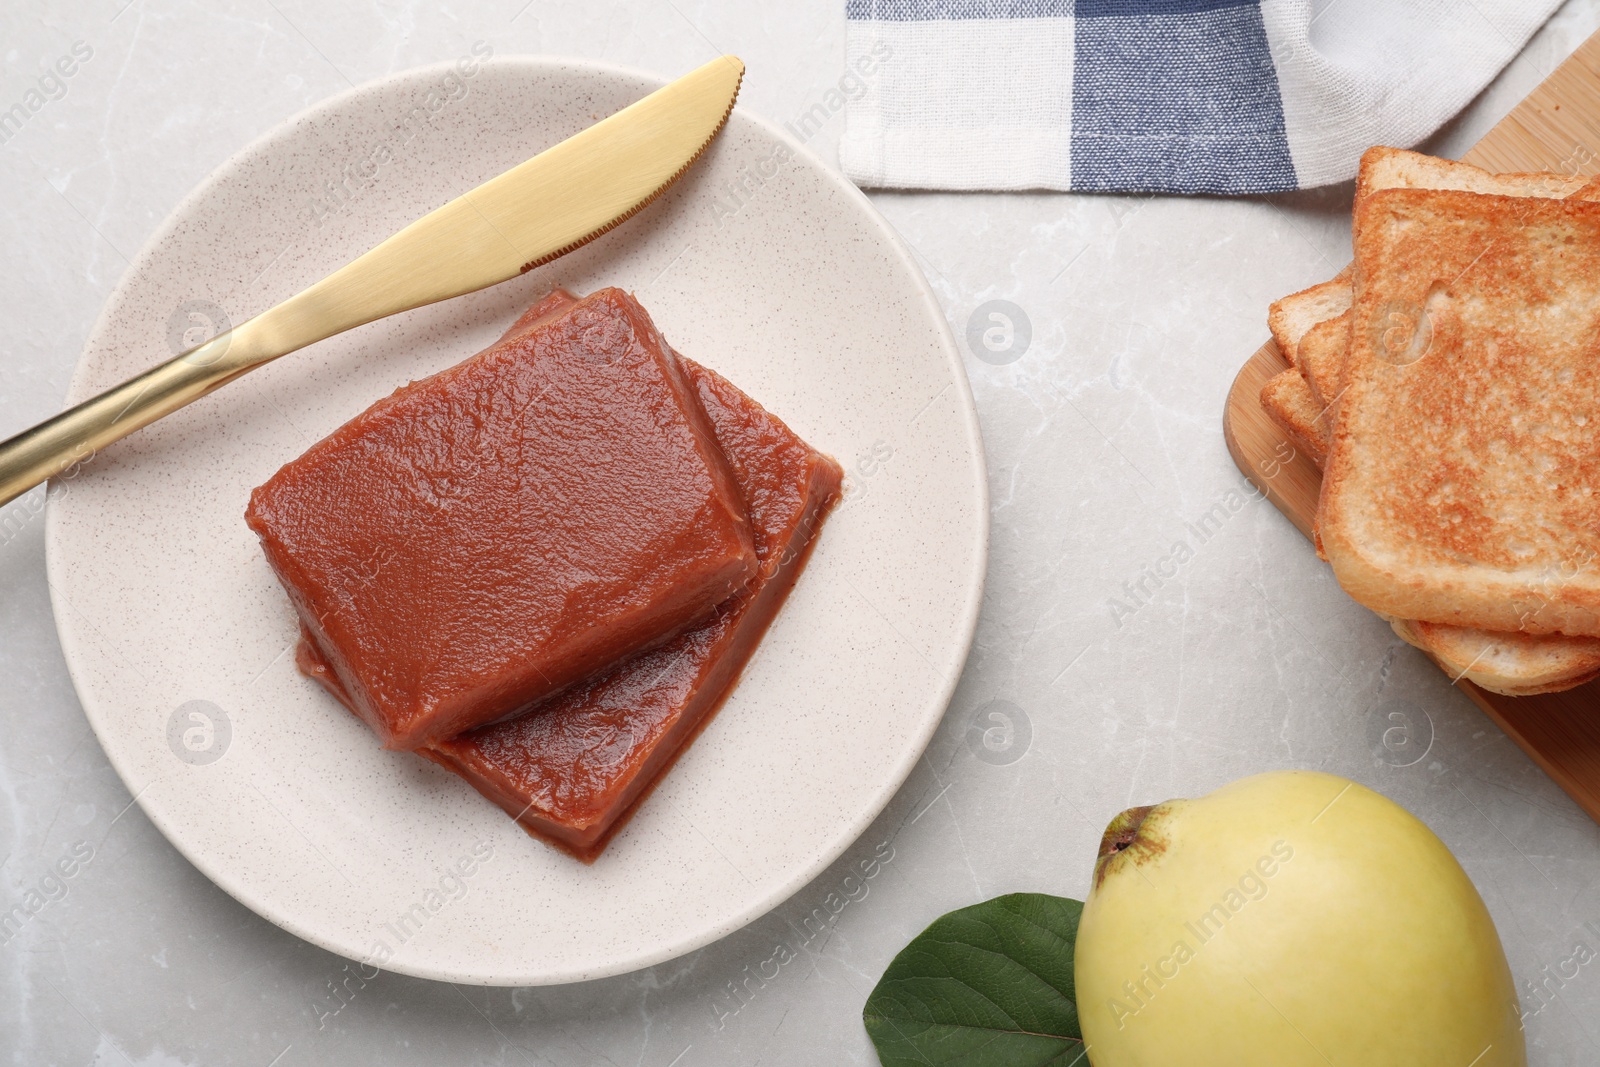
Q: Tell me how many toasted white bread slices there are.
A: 5